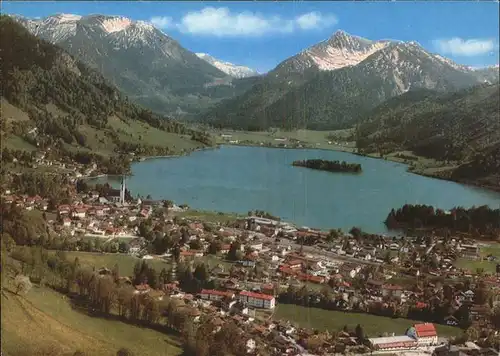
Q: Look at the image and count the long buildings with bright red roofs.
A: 2